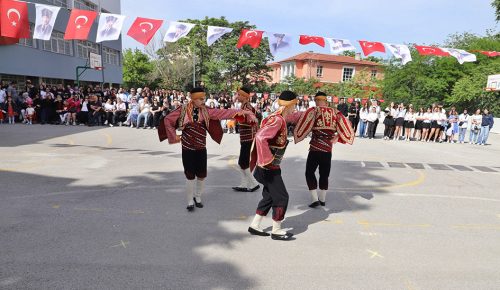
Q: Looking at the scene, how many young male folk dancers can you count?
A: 4